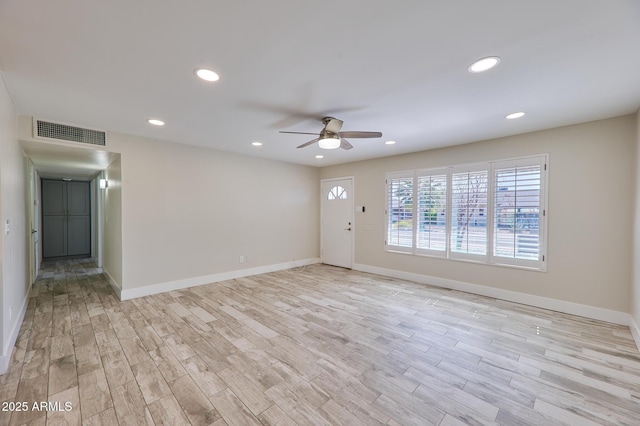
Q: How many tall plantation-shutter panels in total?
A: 4